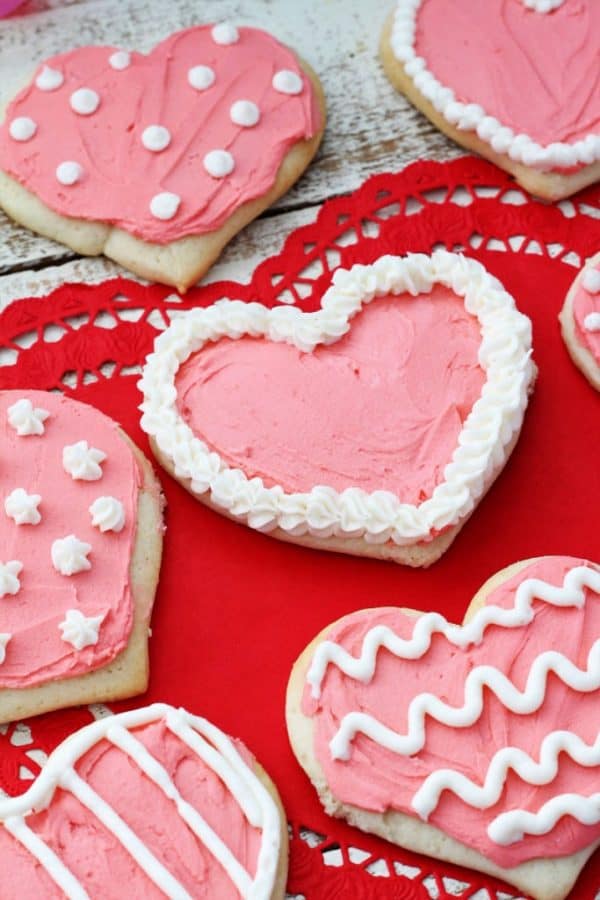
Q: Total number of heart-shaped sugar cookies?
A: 7